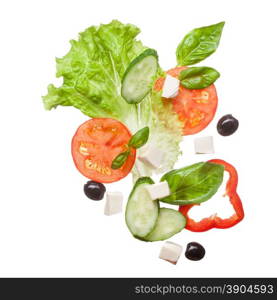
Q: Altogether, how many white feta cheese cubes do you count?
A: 6